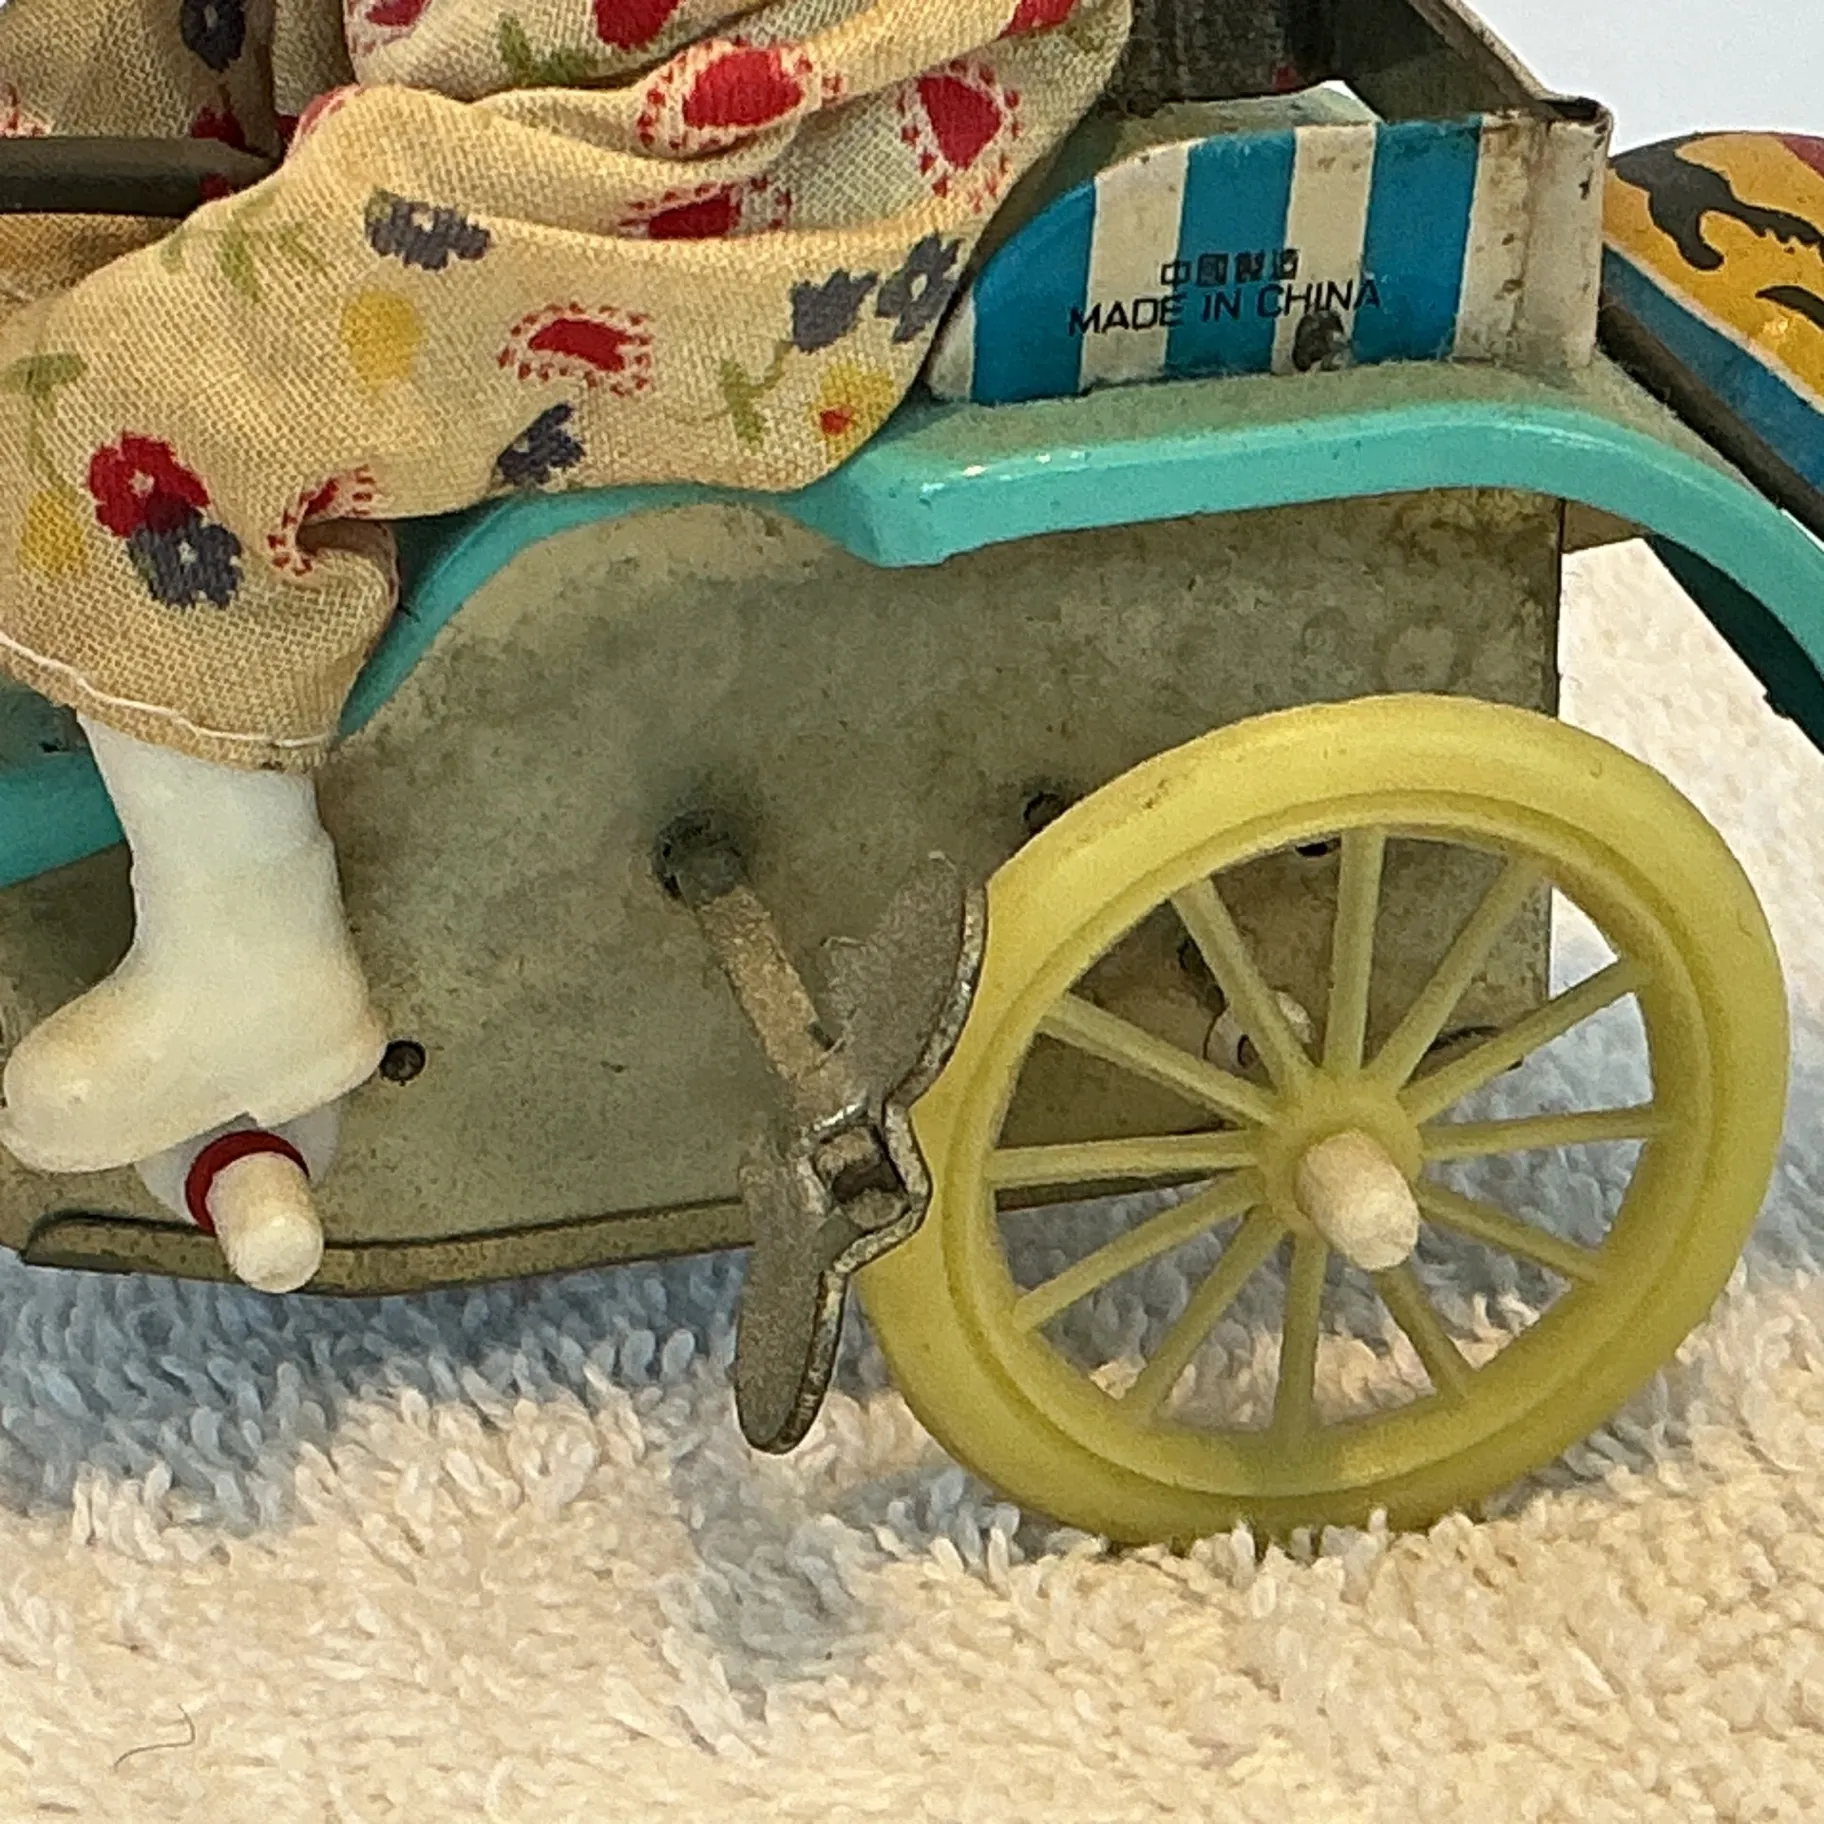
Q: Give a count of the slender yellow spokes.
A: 12